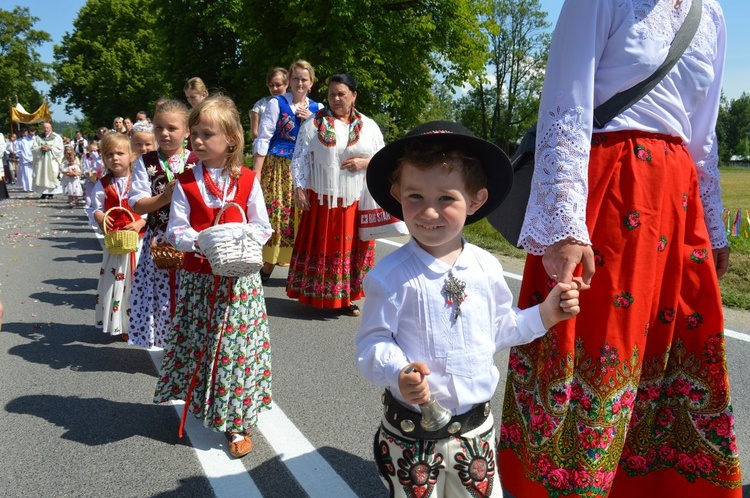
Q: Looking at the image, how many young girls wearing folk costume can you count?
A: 3